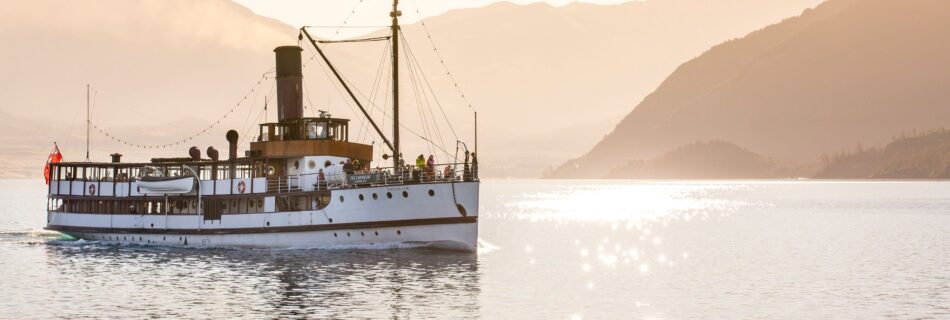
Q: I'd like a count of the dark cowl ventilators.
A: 3